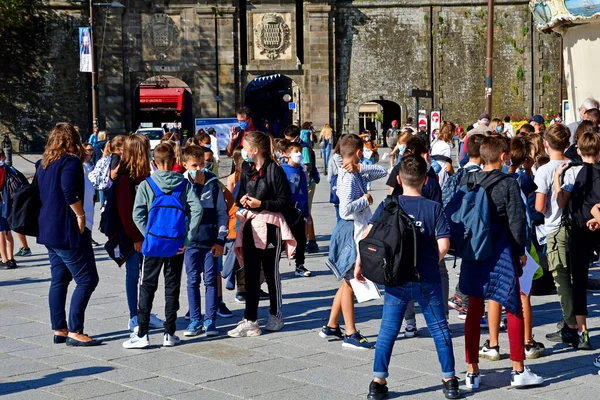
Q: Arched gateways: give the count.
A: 3